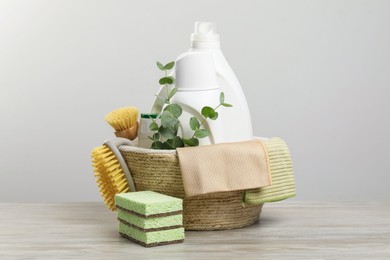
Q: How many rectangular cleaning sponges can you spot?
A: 3